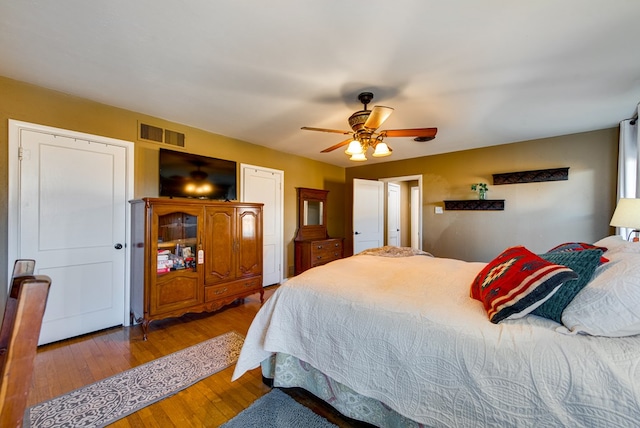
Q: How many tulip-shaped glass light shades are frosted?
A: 3